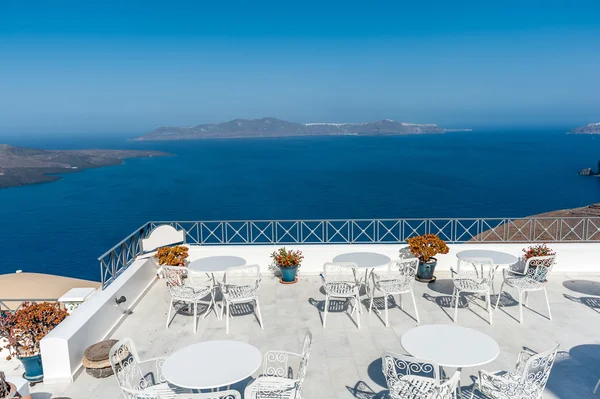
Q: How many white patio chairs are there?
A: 11